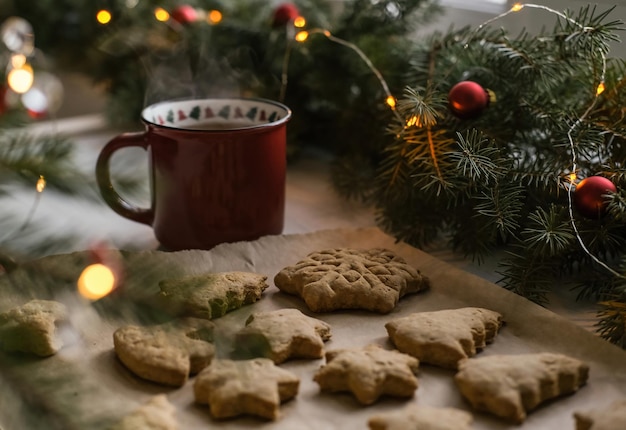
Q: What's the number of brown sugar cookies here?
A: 12